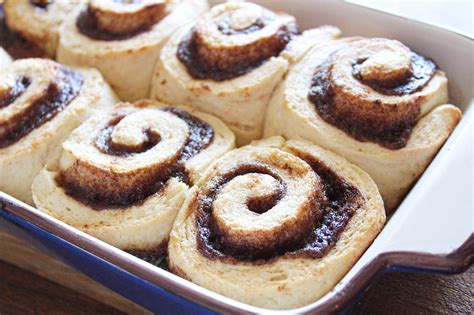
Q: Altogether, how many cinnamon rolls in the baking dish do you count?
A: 7